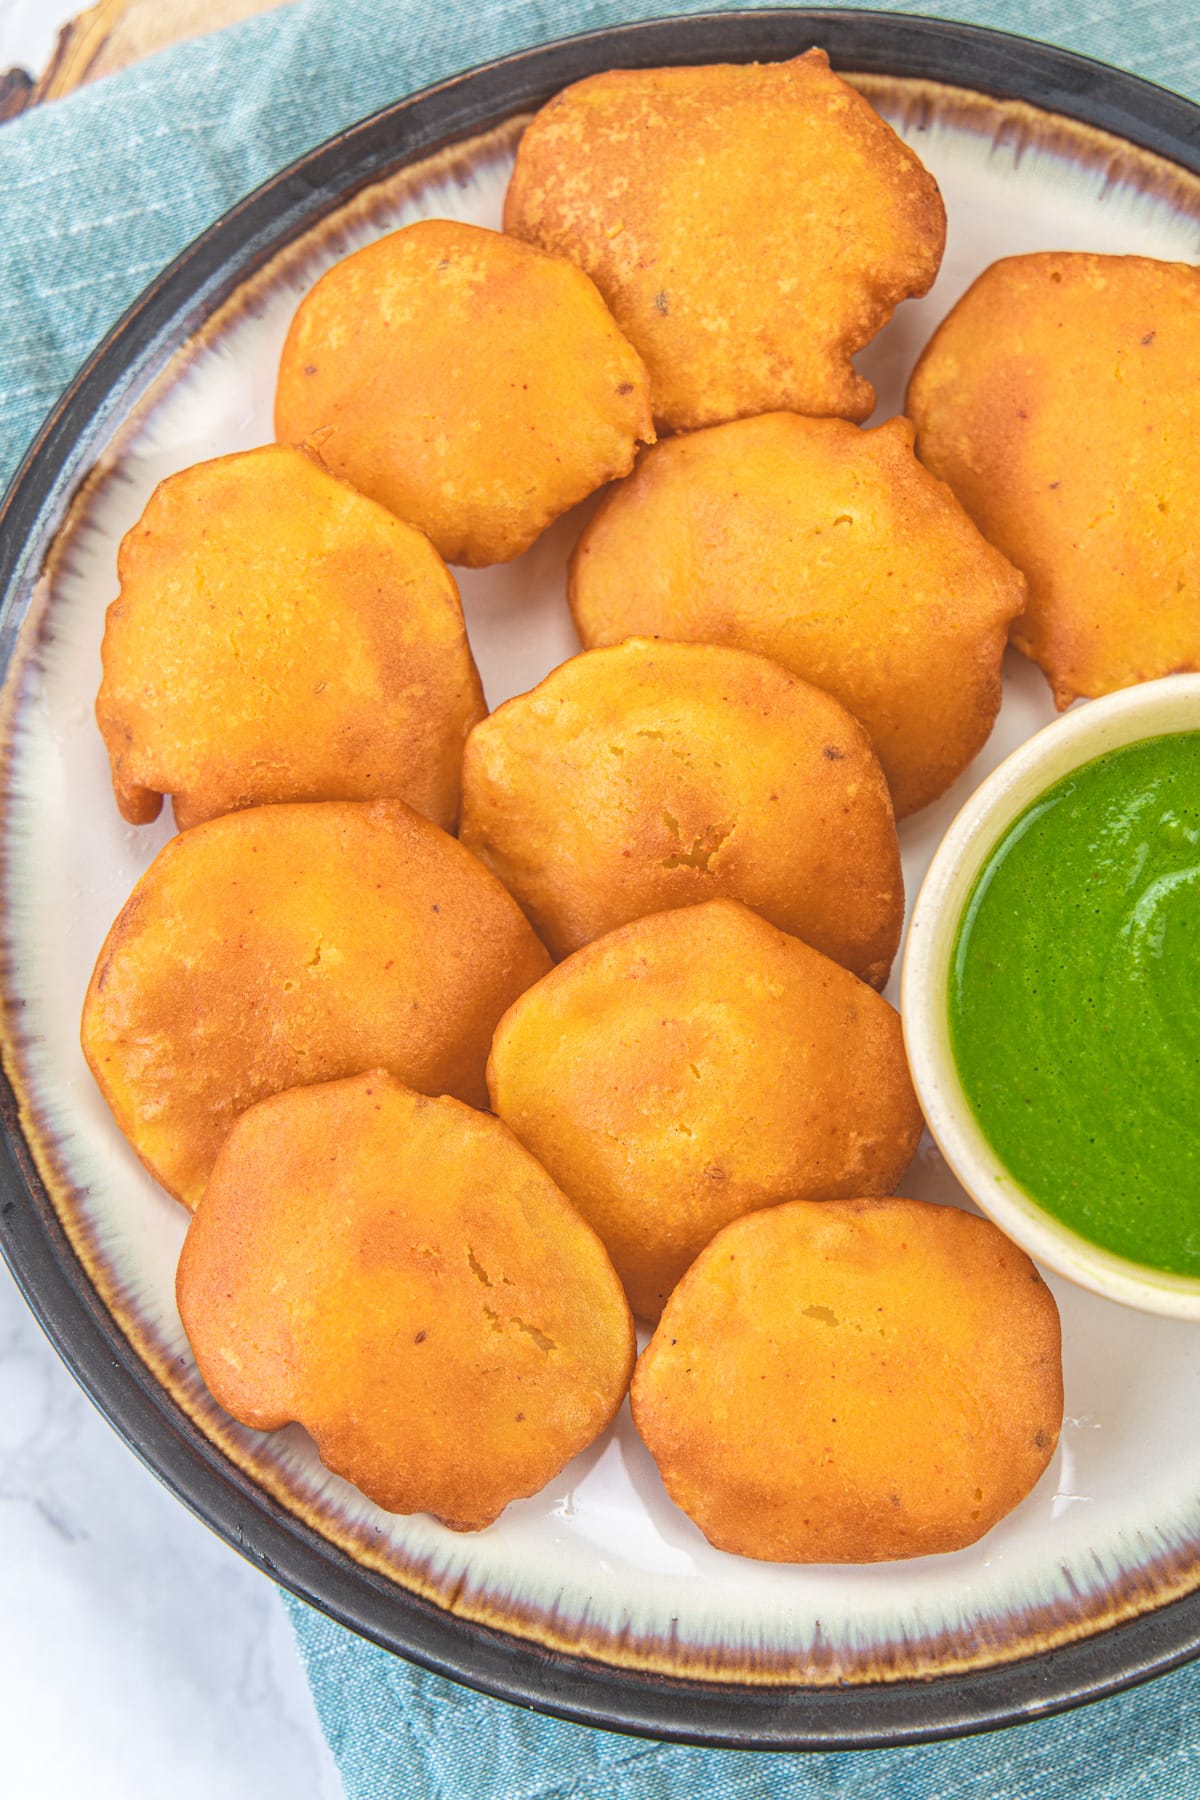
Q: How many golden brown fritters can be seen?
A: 10